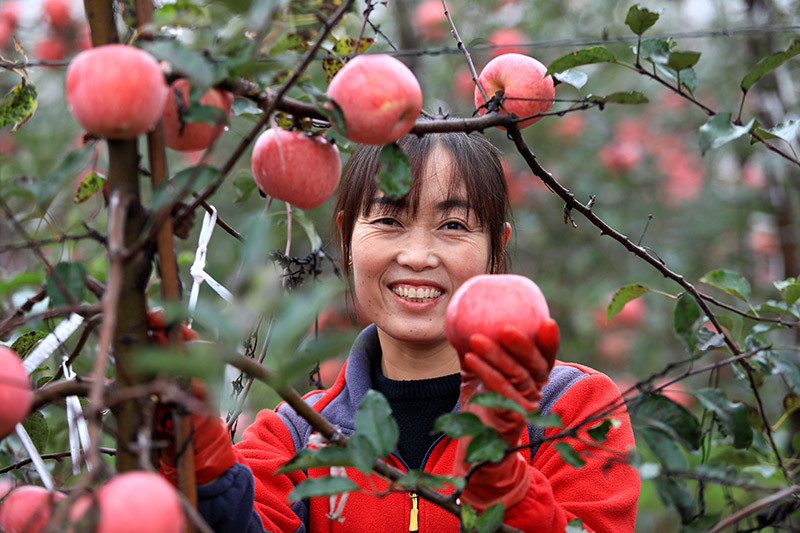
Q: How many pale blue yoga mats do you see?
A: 0